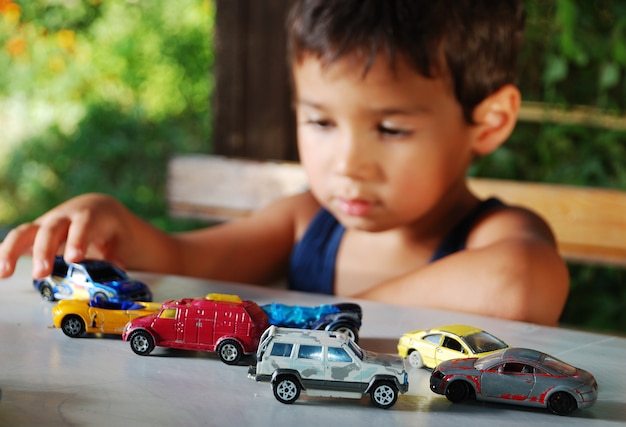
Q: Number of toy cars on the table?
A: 7